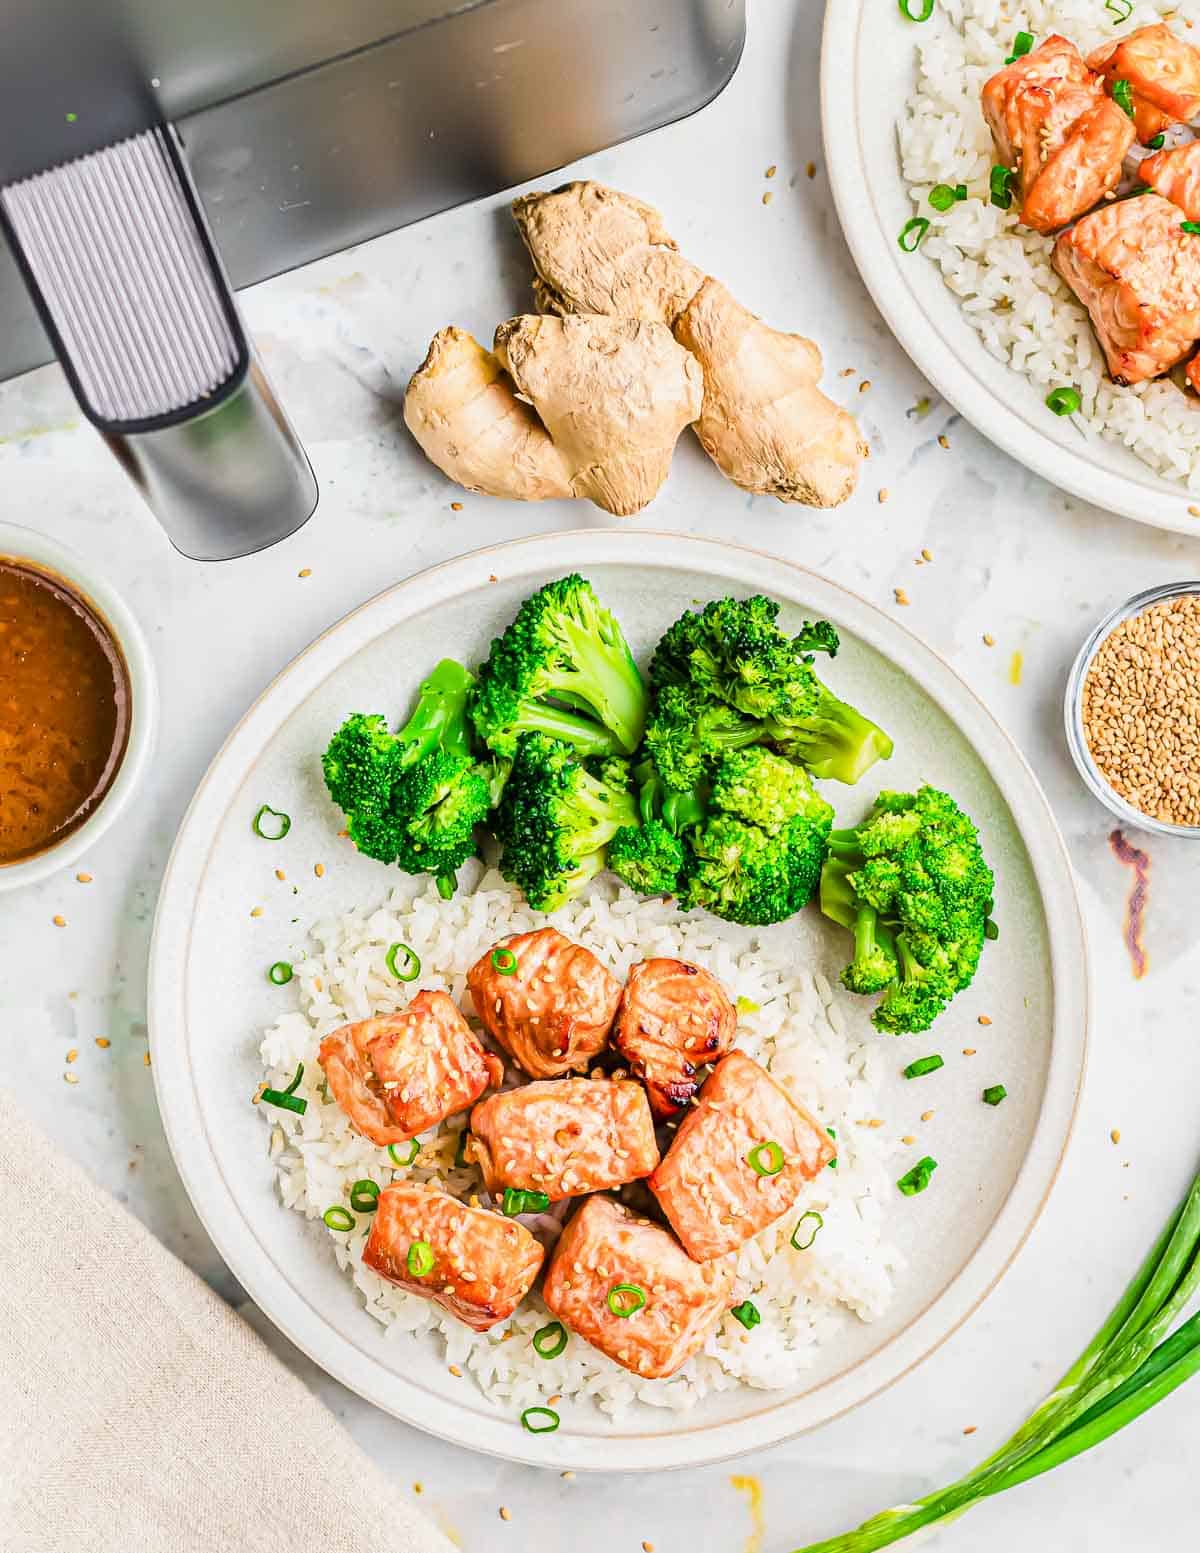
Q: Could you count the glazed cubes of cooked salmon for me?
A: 12